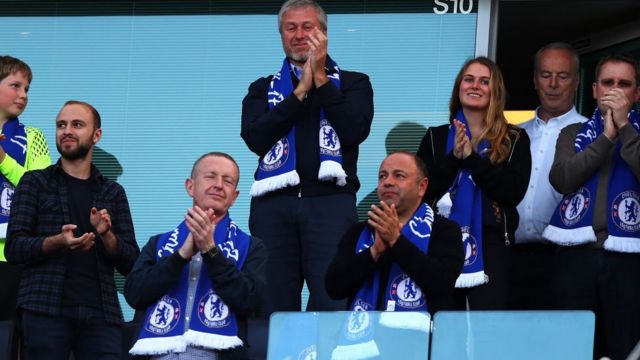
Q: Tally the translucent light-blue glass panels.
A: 2